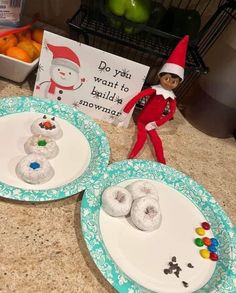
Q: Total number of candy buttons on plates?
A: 11